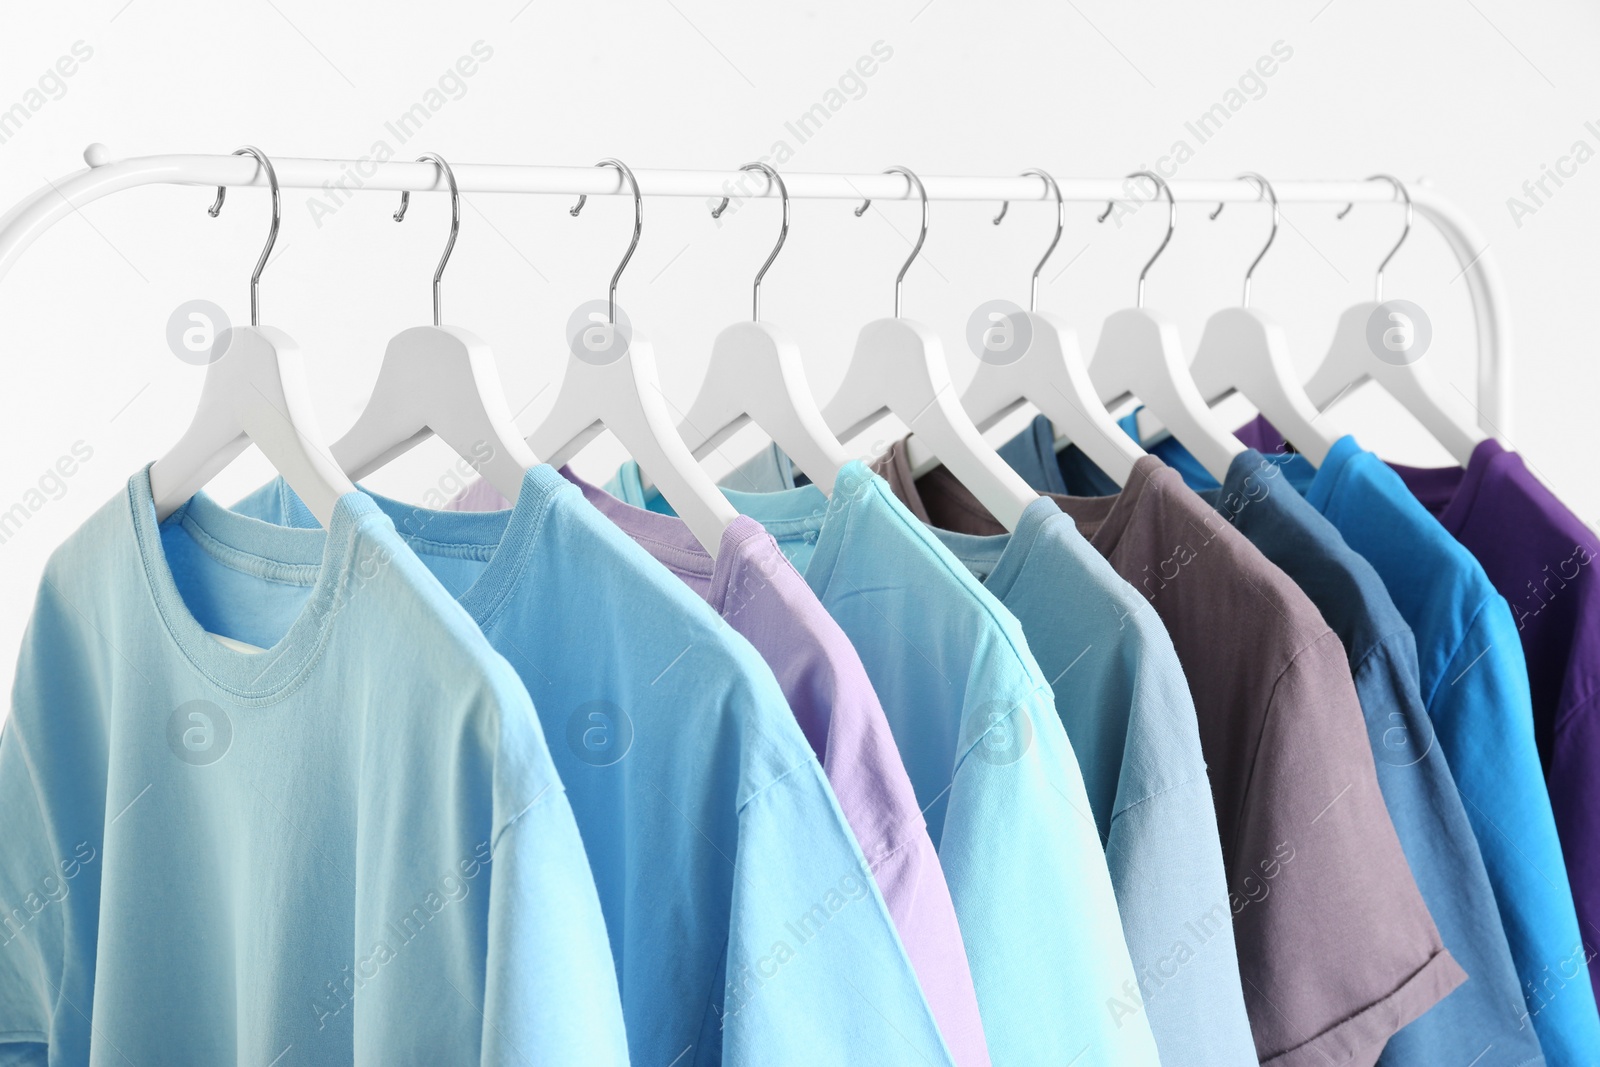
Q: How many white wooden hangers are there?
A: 9